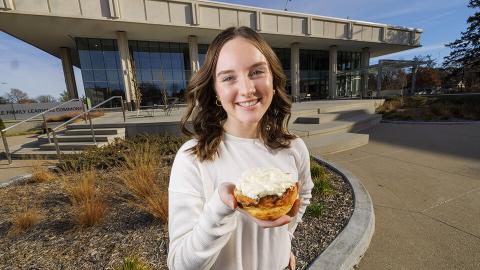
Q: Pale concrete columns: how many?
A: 6